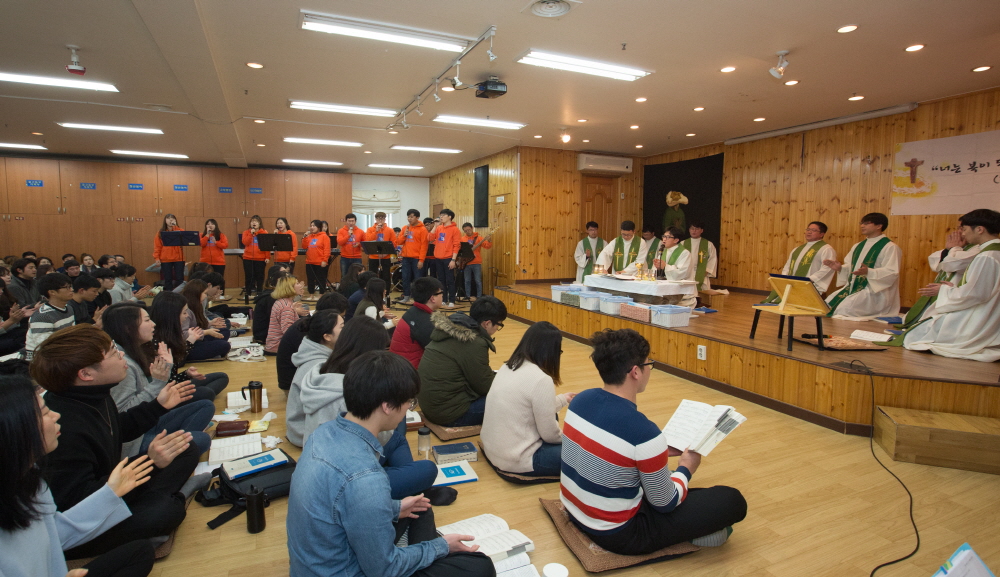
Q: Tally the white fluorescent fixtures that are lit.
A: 12